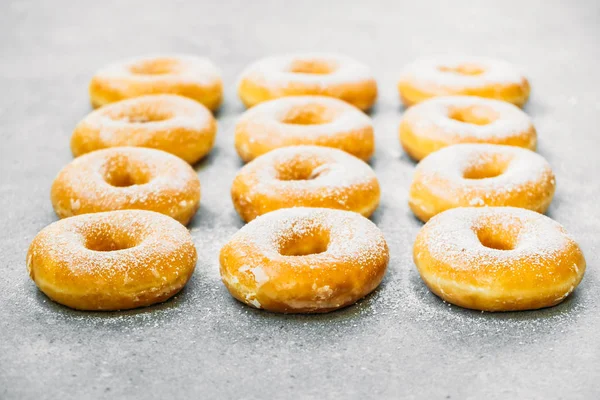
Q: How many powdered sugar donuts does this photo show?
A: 12